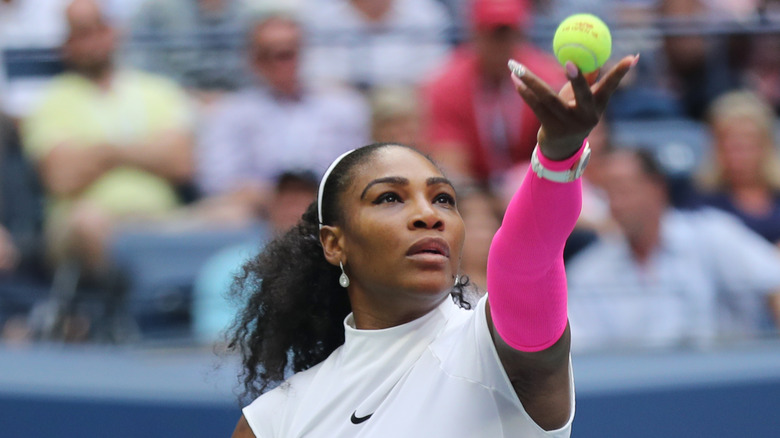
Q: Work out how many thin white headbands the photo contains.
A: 1